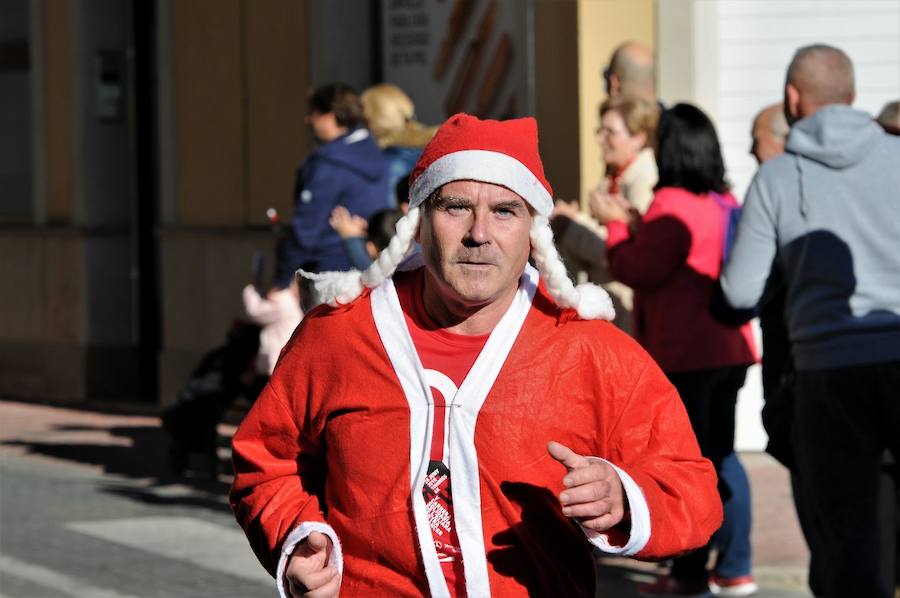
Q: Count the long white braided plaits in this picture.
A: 2